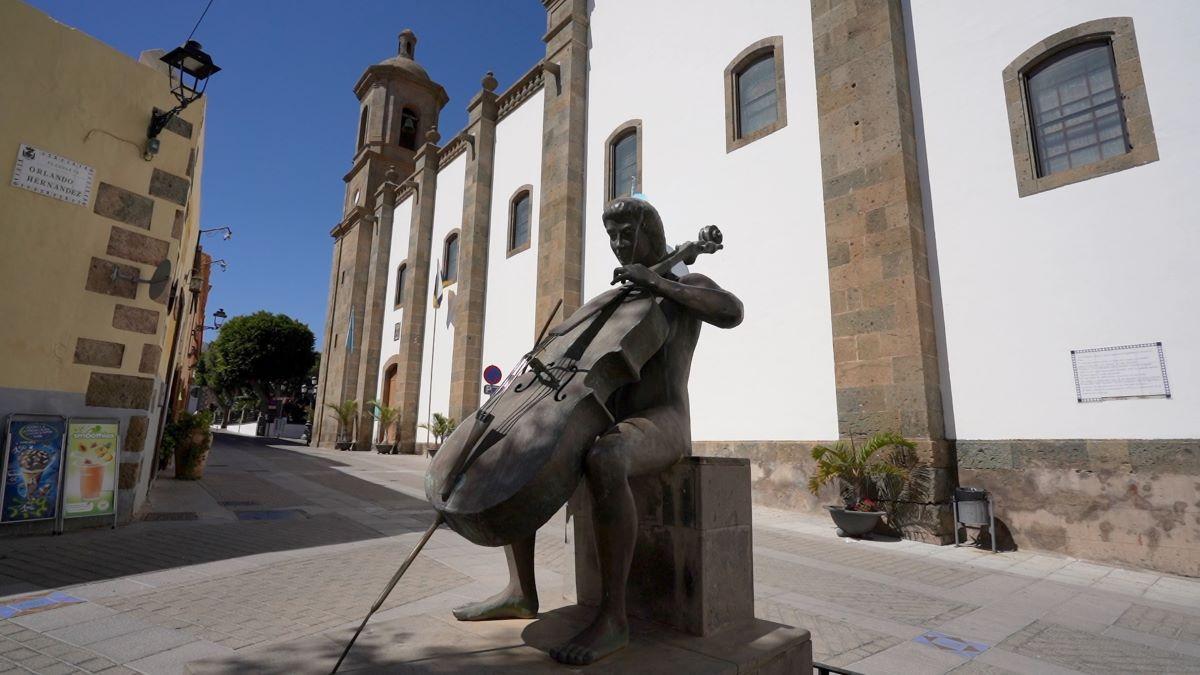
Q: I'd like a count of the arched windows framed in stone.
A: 6